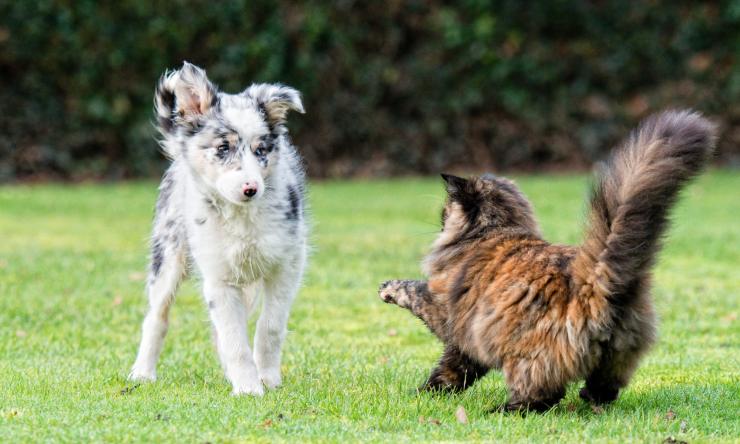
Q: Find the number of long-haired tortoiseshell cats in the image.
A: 1